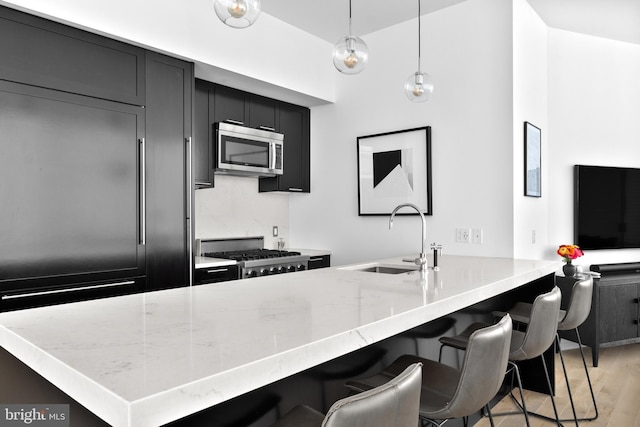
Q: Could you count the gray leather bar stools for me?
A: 4